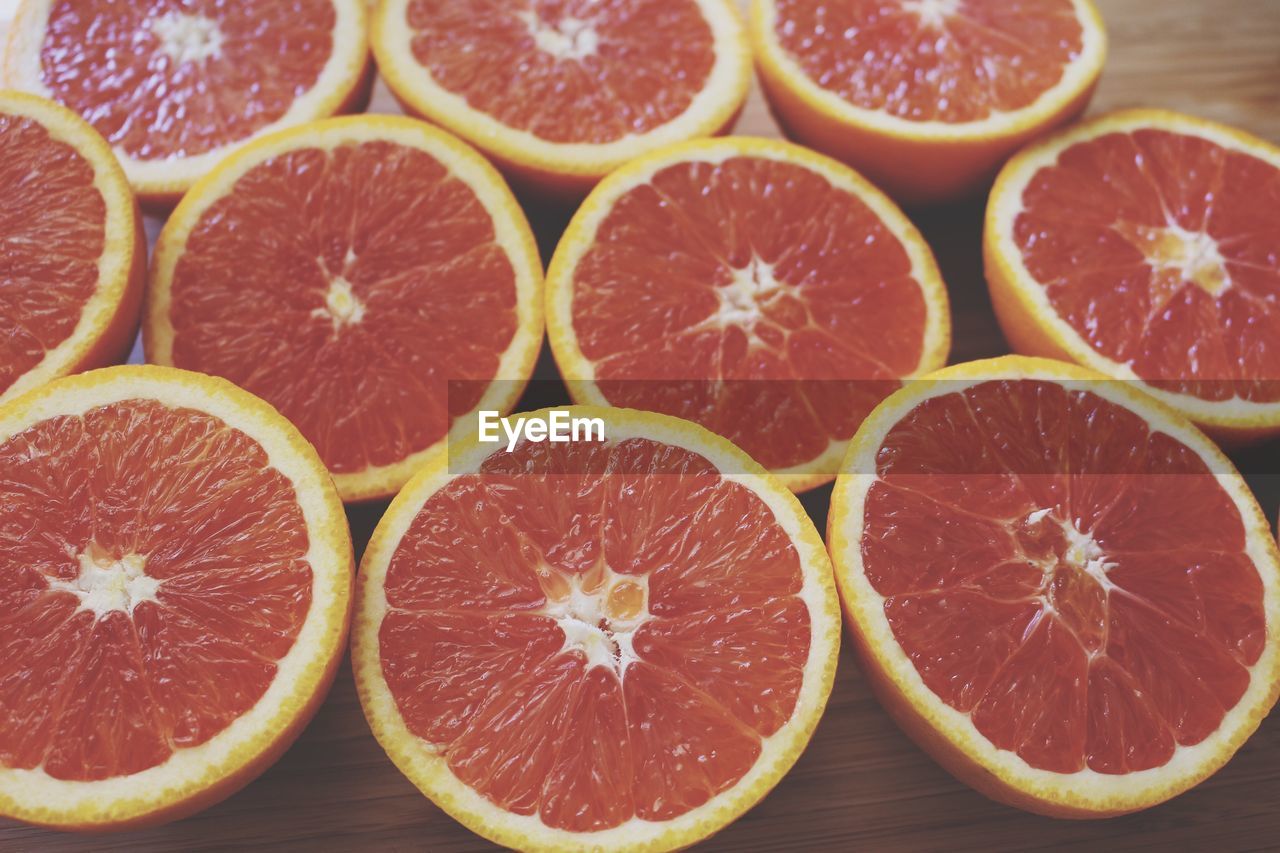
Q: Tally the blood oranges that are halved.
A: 10